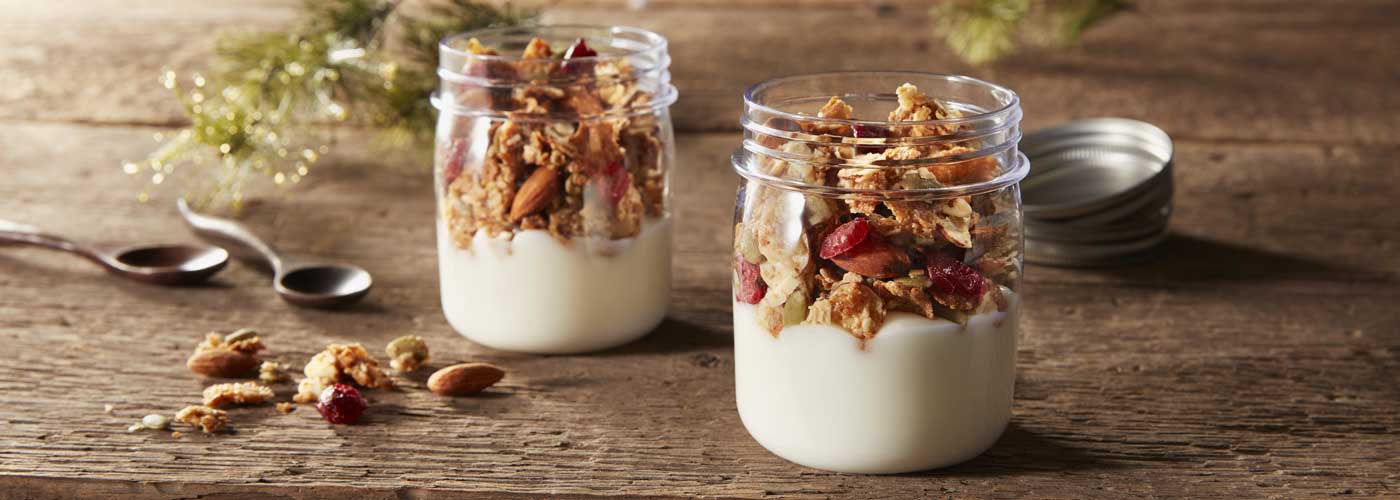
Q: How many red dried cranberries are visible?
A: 8